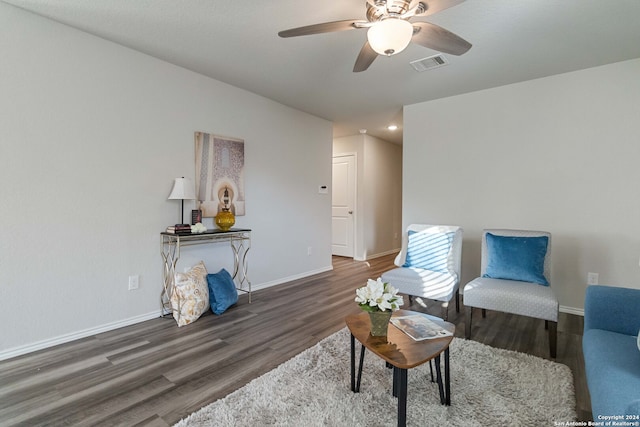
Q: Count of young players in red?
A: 0